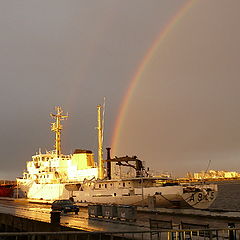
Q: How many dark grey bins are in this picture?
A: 3